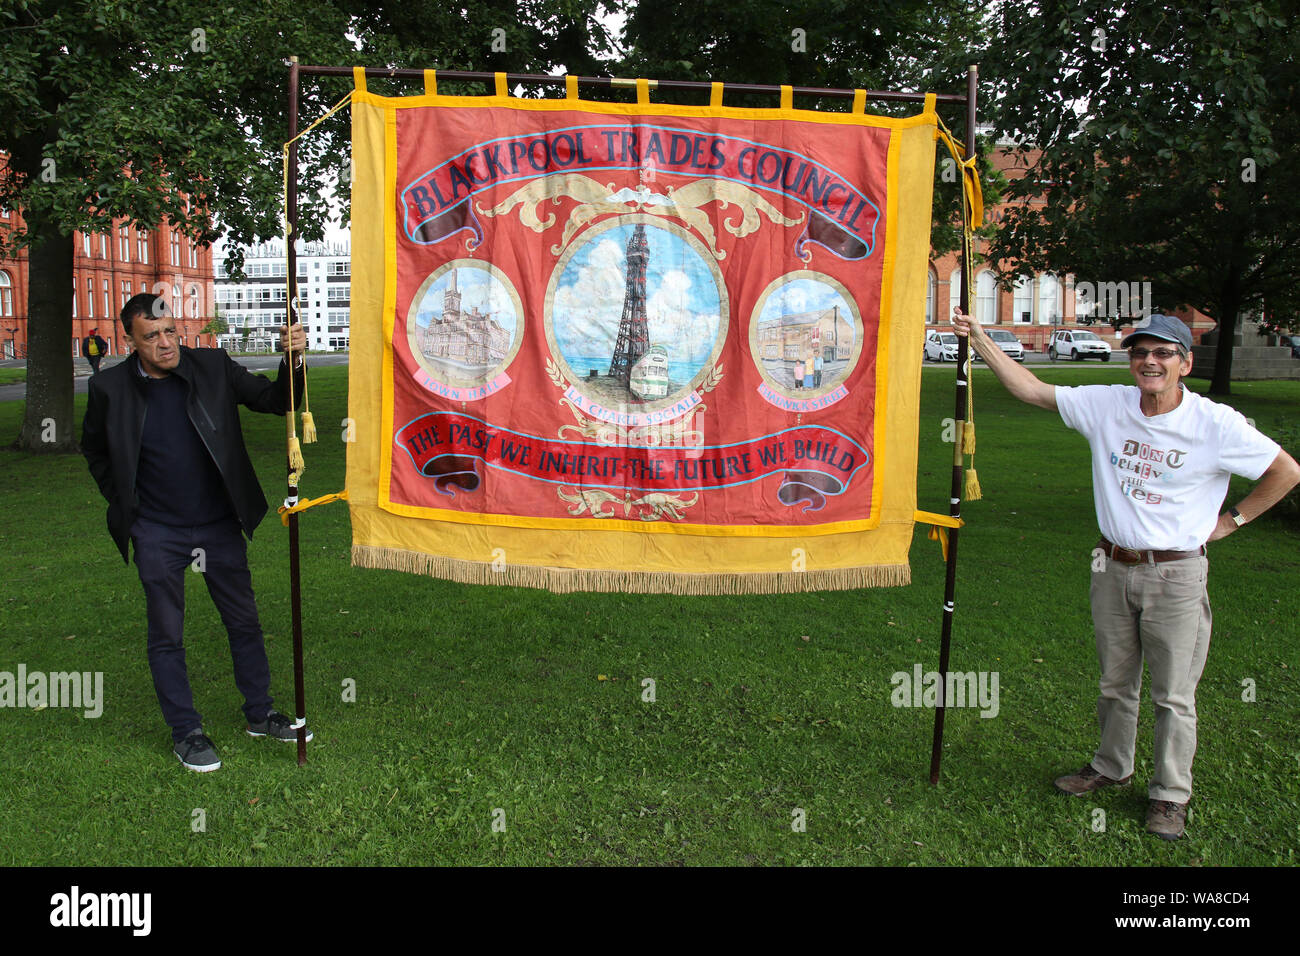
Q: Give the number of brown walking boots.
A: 2